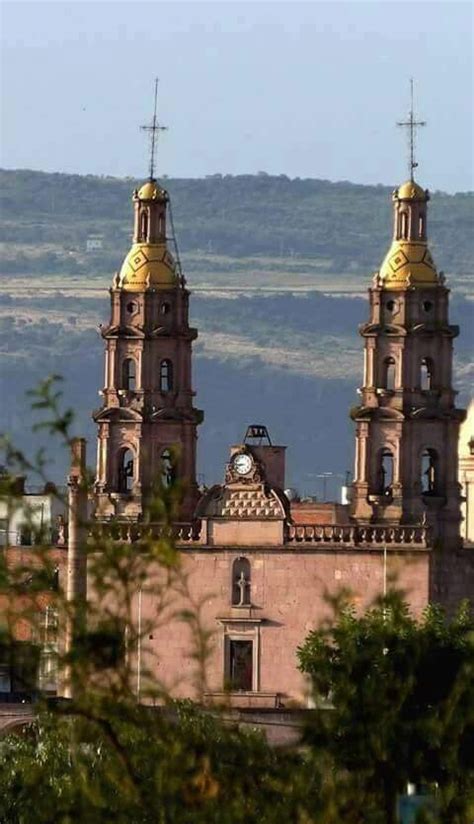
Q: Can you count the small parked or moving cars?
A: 0